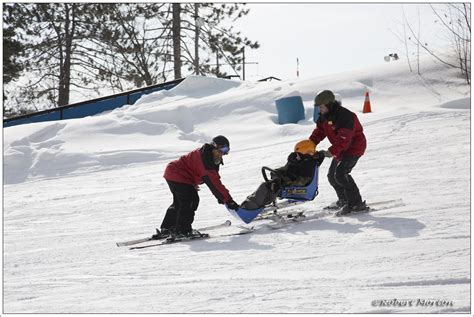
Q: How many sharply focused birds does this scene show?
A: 0